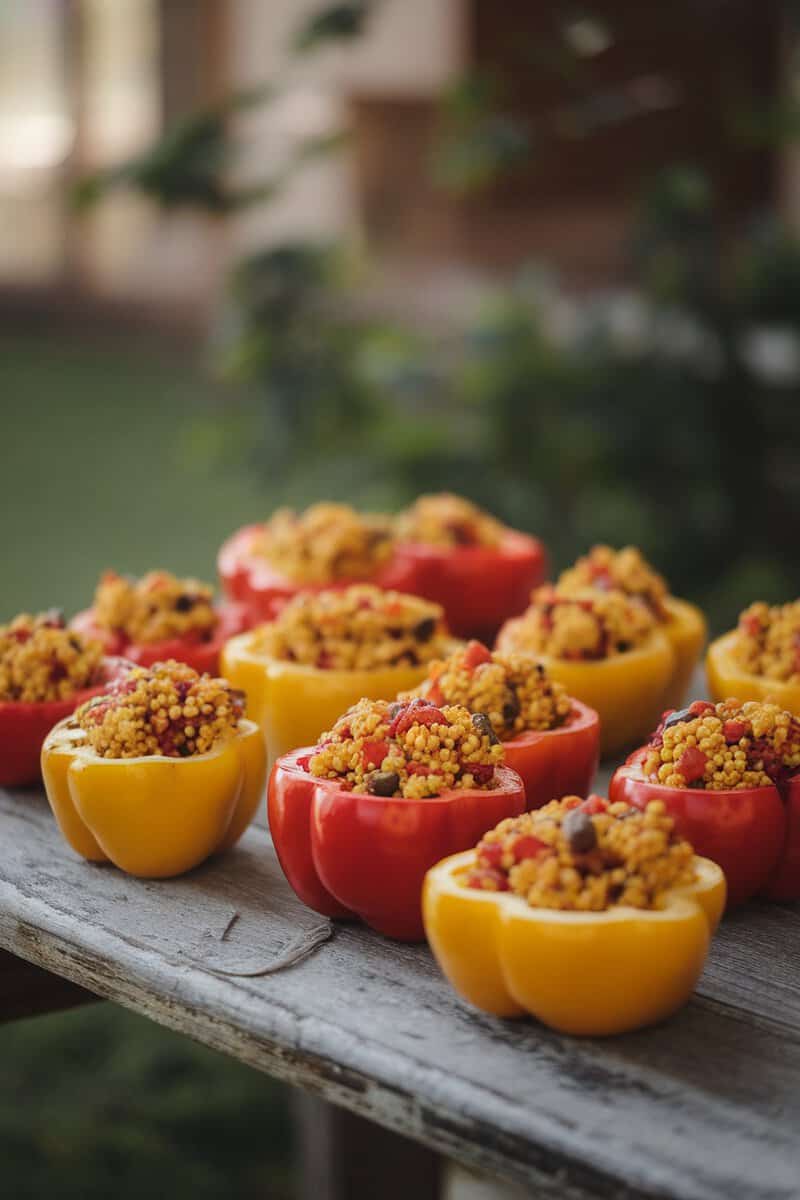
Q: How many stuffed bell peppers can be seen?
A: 13